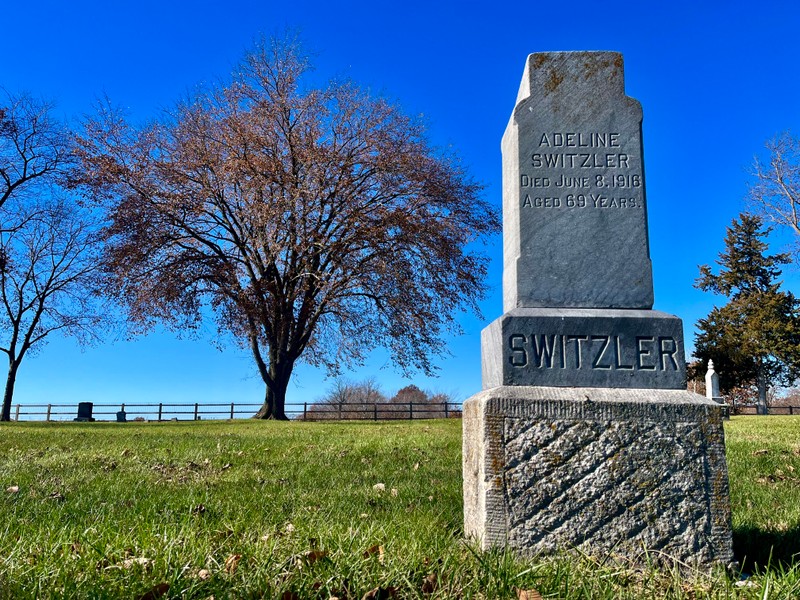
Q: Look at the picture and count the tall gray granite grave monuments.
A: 1